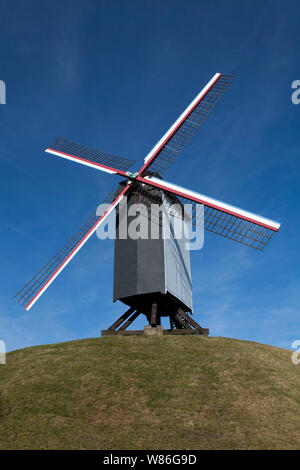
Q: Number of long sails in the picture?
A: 4